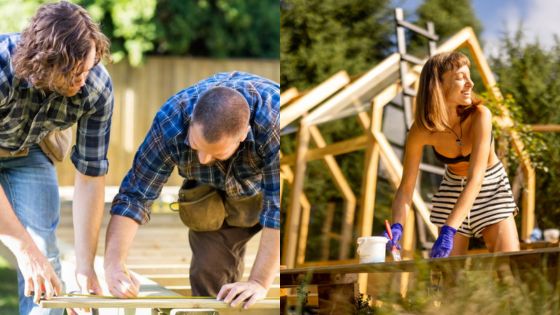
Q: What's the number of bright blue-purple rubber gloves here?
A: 2